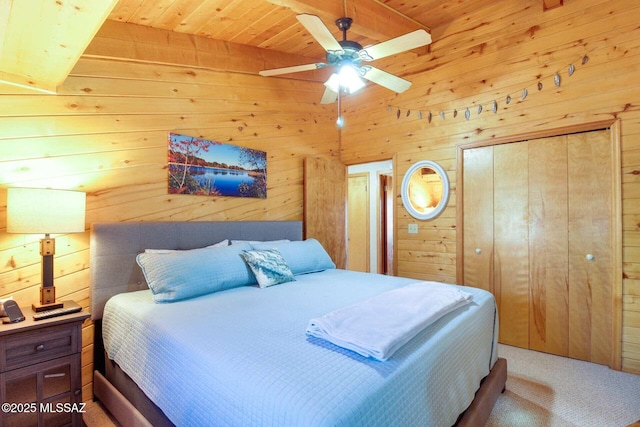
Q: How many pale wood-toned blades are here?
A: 5